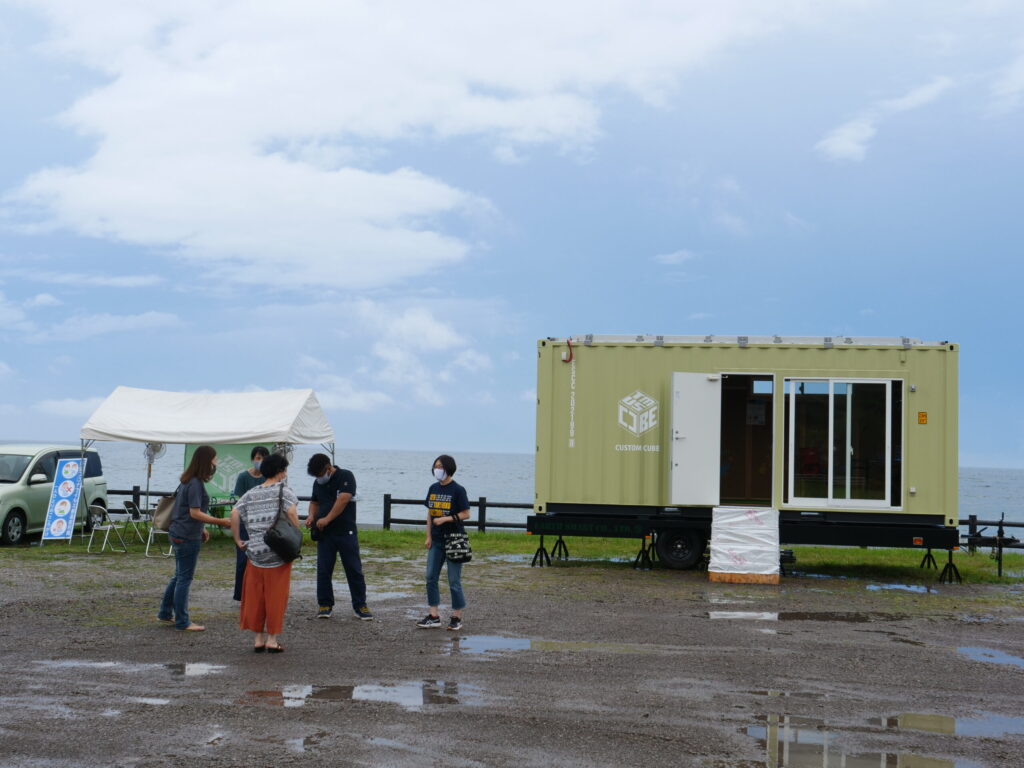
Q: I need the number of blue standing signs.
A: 1